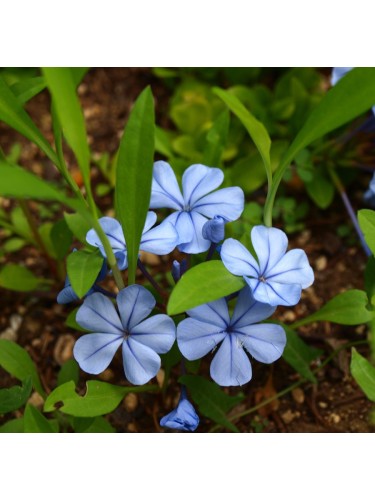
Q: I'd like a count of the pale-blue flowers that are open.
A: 5